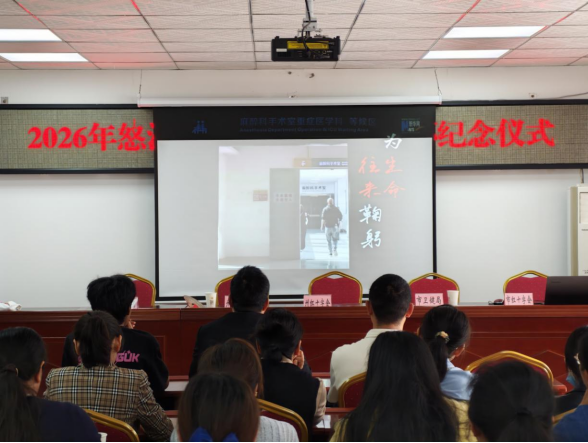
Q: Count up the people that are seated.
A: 13